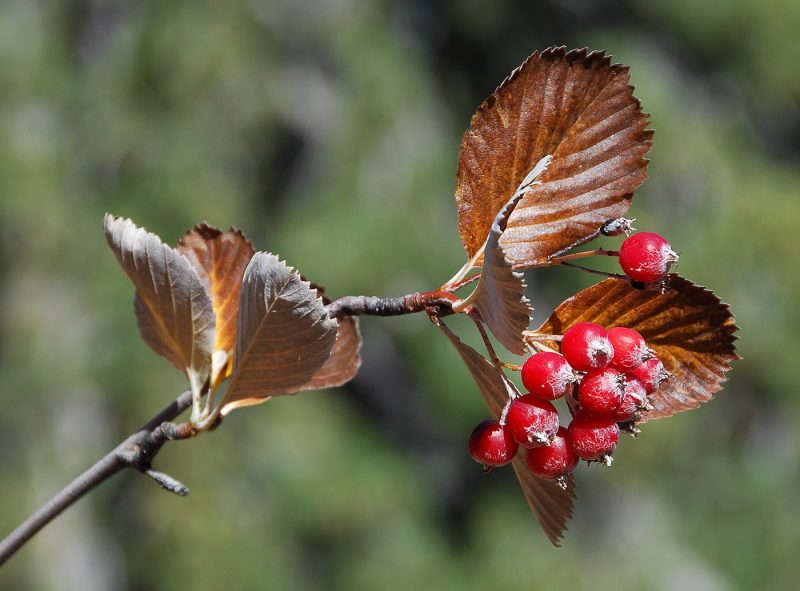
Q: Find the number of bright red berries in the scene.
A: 11